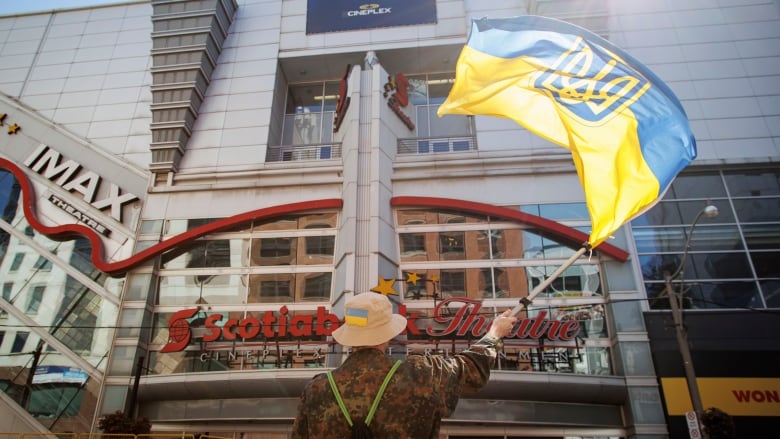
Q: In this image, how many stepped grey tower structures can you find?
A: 1